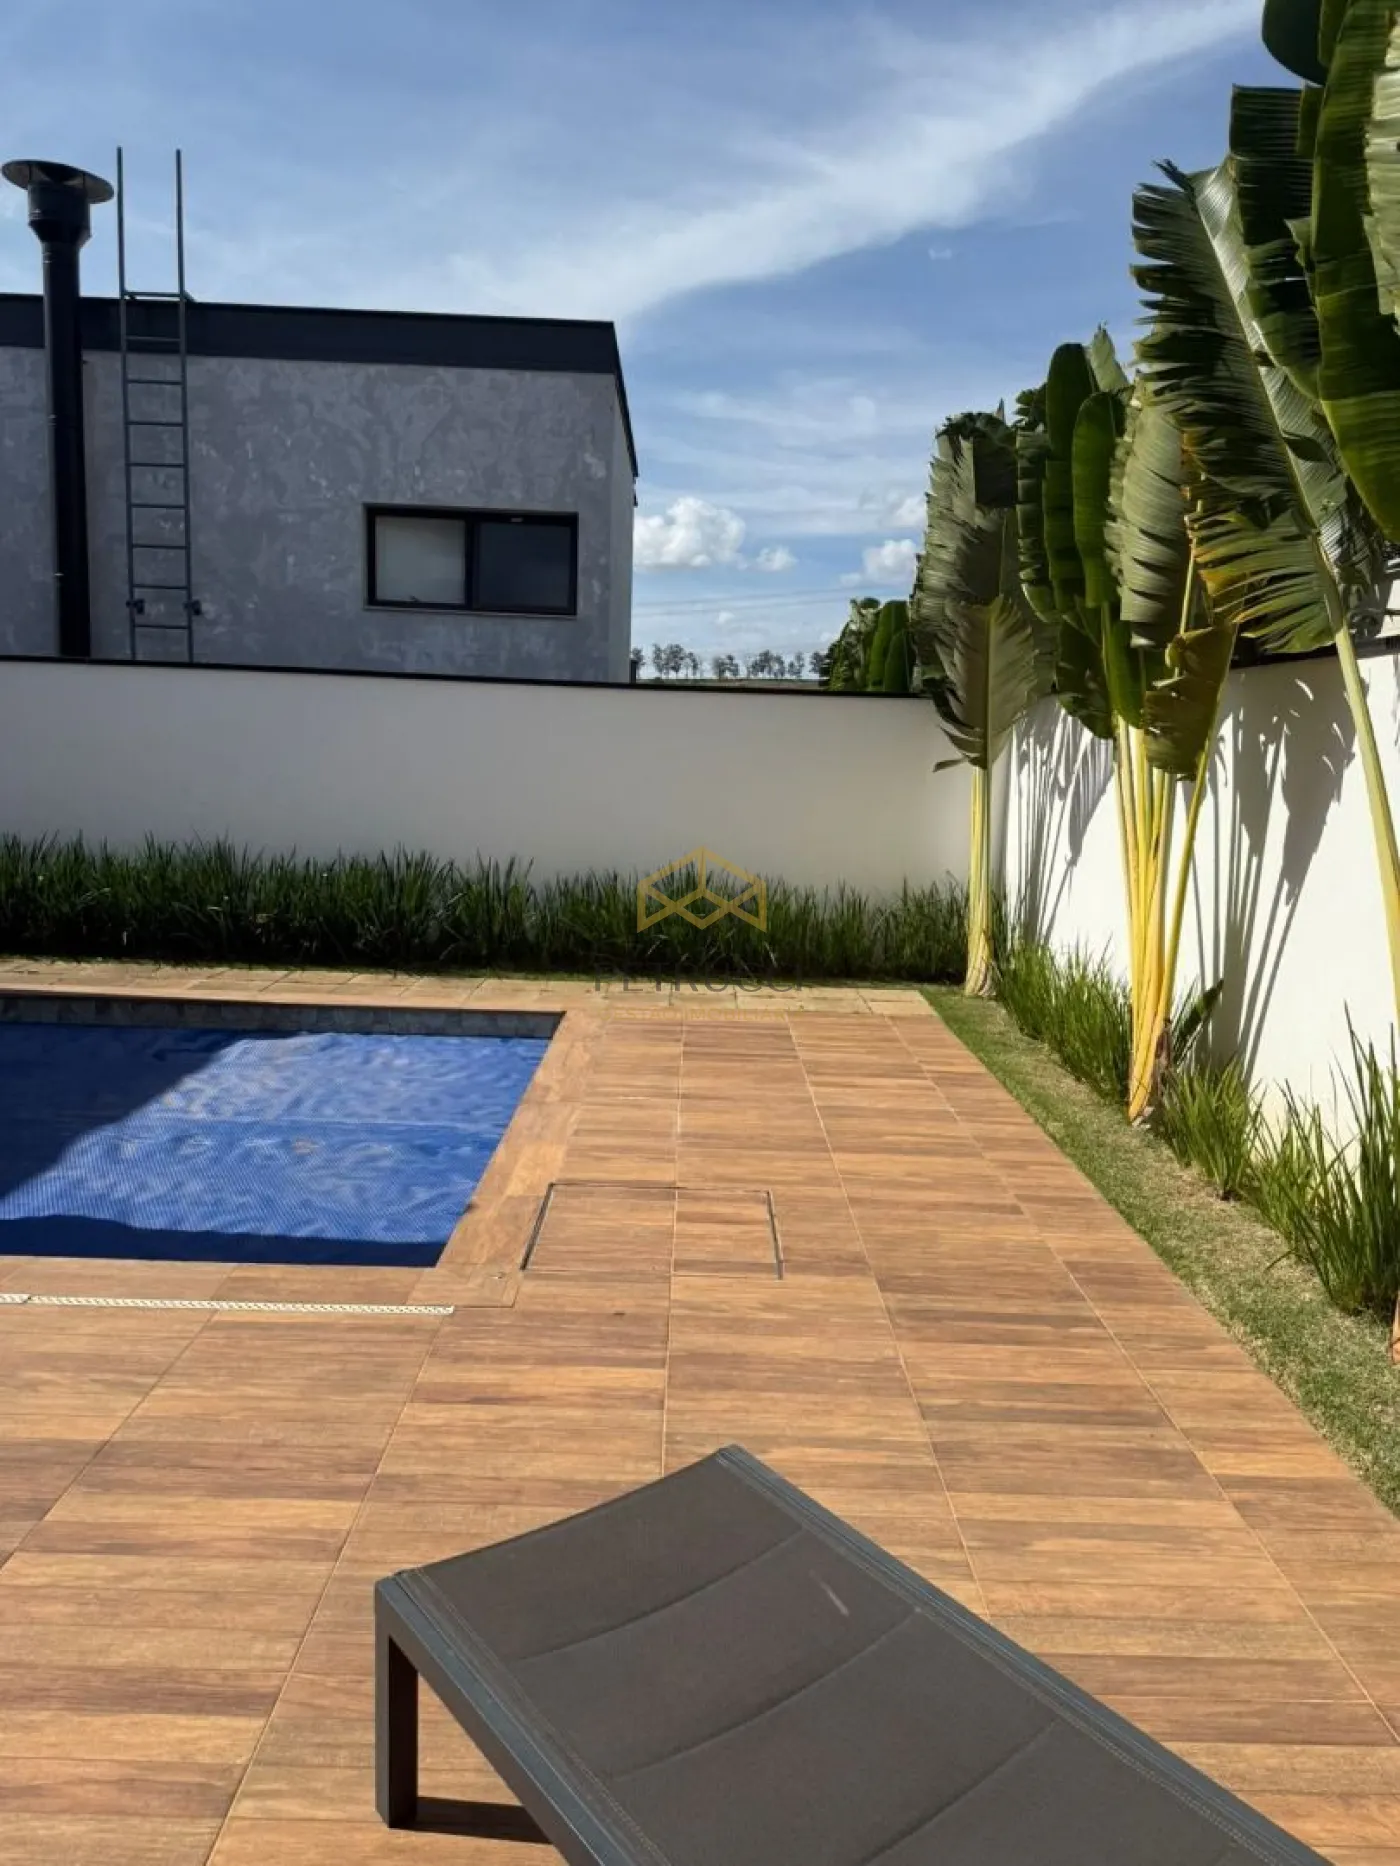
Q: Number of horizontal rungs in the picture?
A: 9